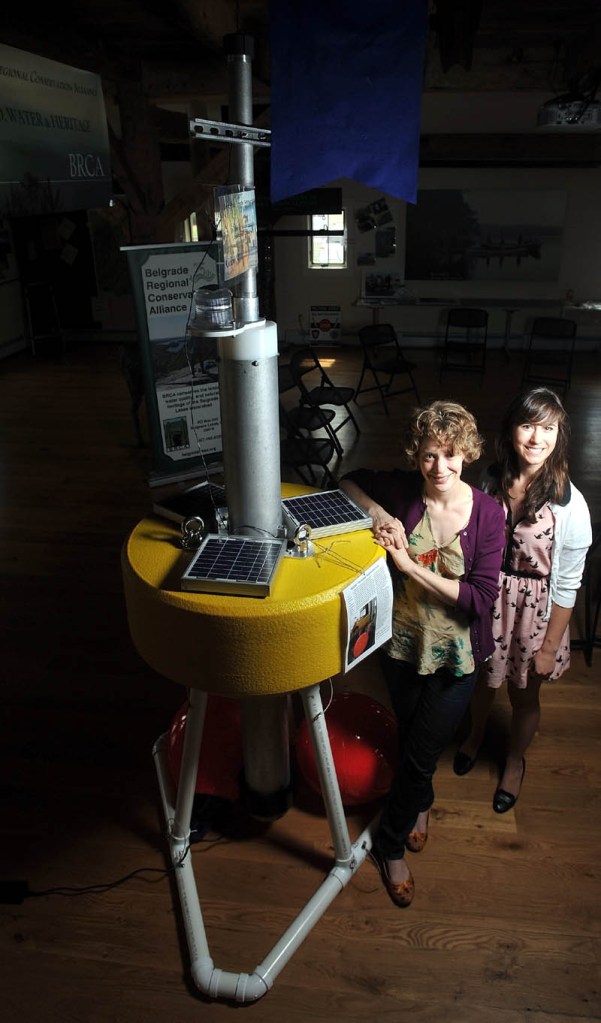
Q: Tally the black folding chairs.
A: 6